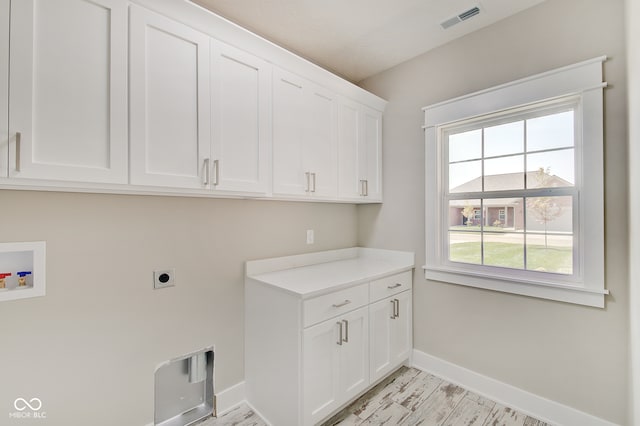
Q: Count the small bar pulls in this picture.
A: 13